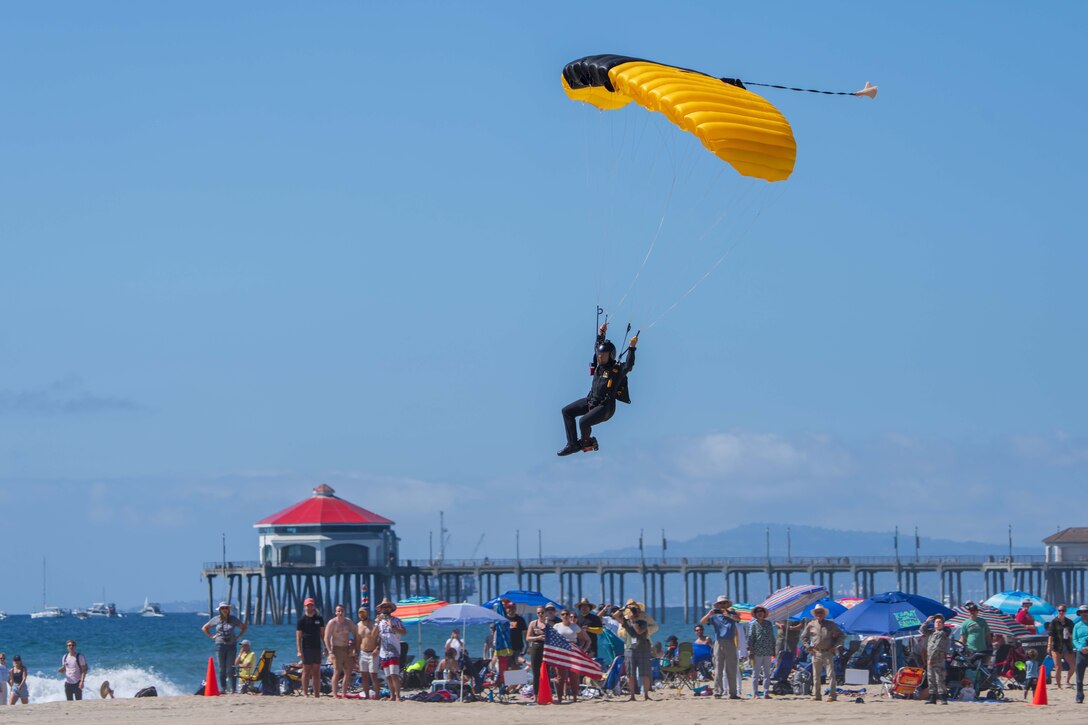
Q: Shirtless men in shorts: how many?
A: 2